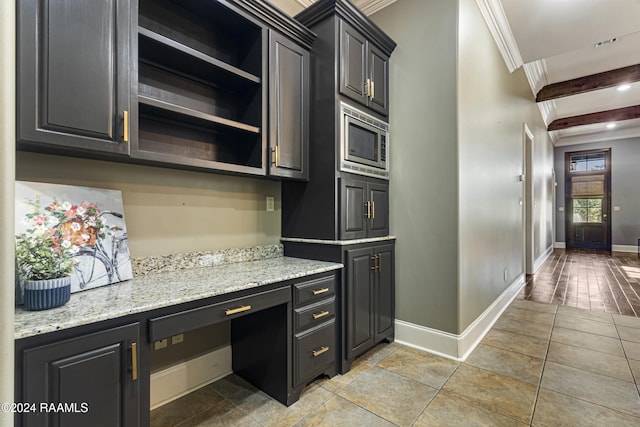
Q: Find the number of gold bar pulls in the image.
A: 13